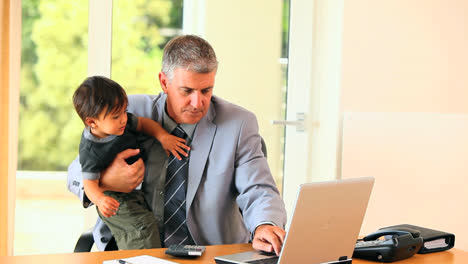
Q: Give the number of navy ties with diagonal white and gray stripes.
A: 1